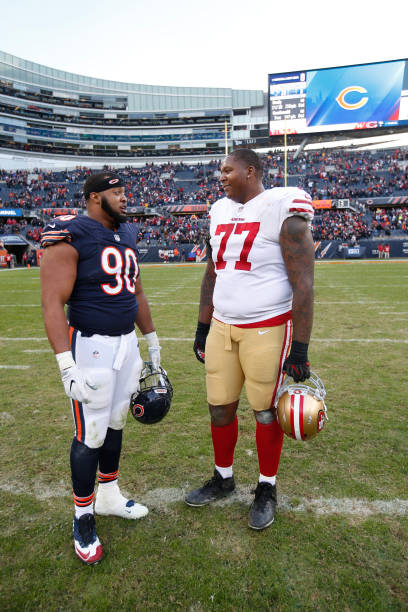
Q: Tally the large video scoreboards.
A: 1